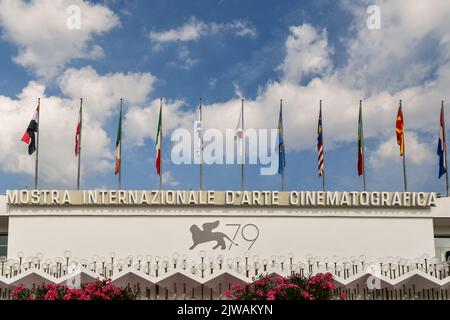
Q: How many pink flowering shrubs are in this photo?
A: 2